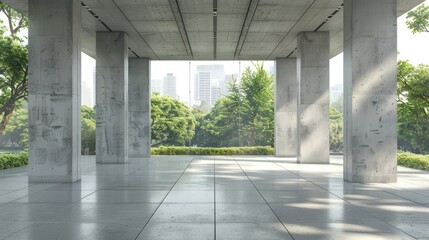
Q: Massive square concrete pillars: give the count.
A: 6